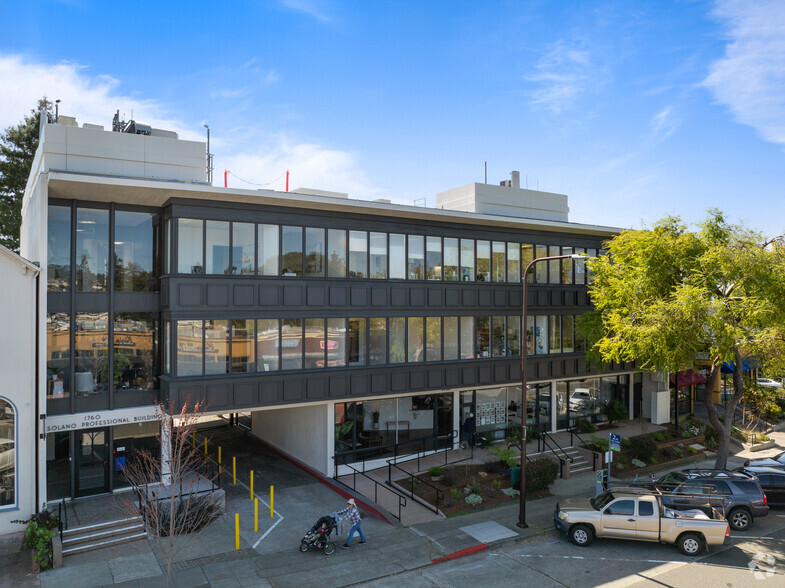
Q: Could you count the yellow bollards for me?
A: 8